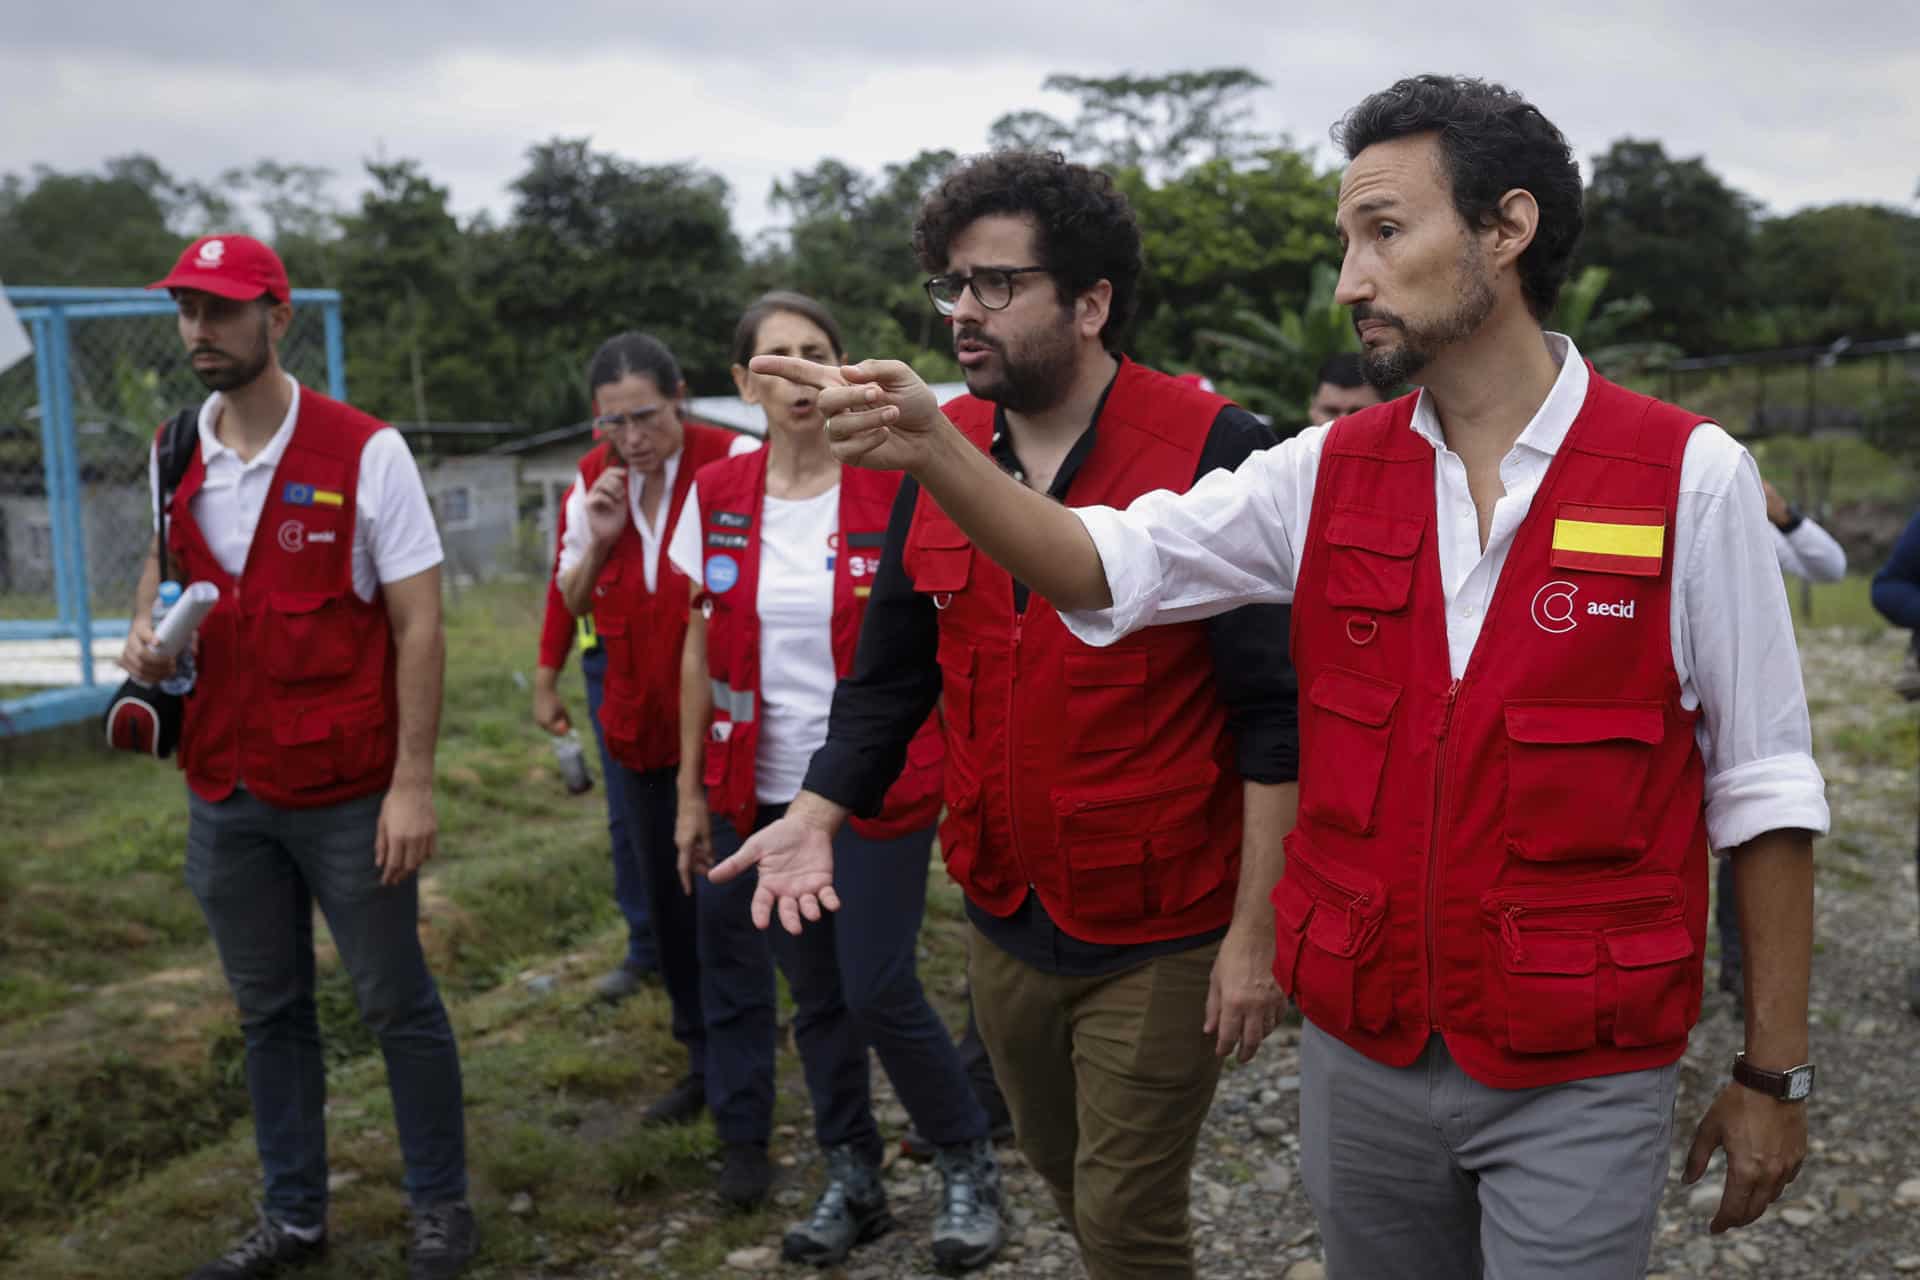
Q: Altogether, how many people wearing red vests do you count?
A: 5